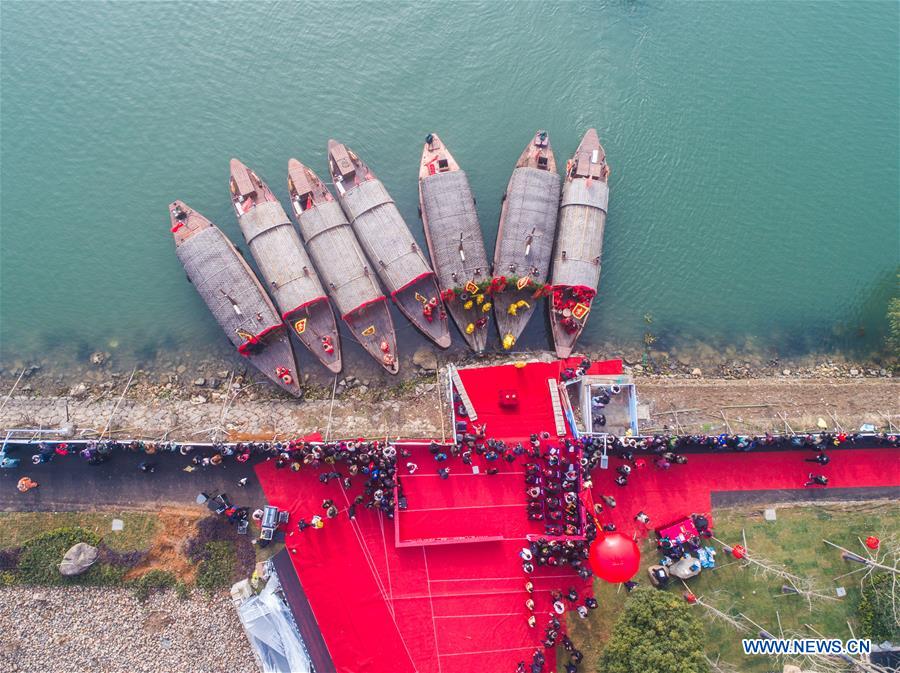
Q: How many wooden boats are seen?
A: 7